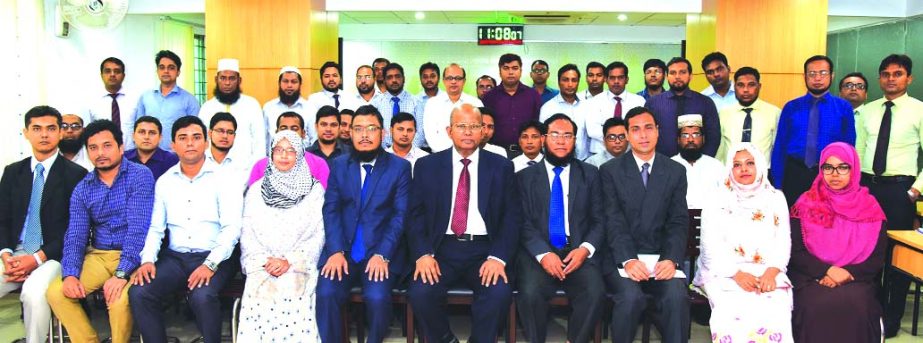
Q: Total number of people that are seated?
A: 10